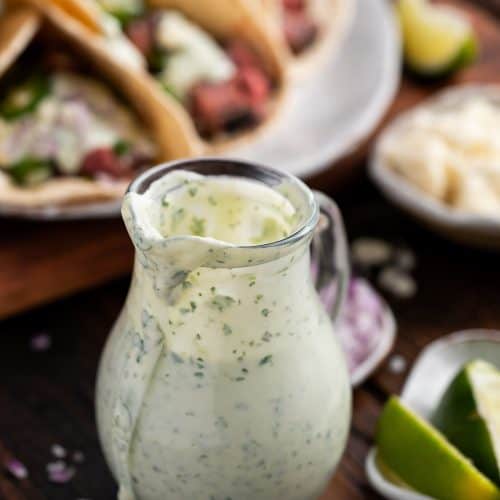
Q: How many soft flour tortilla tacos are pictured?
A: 3